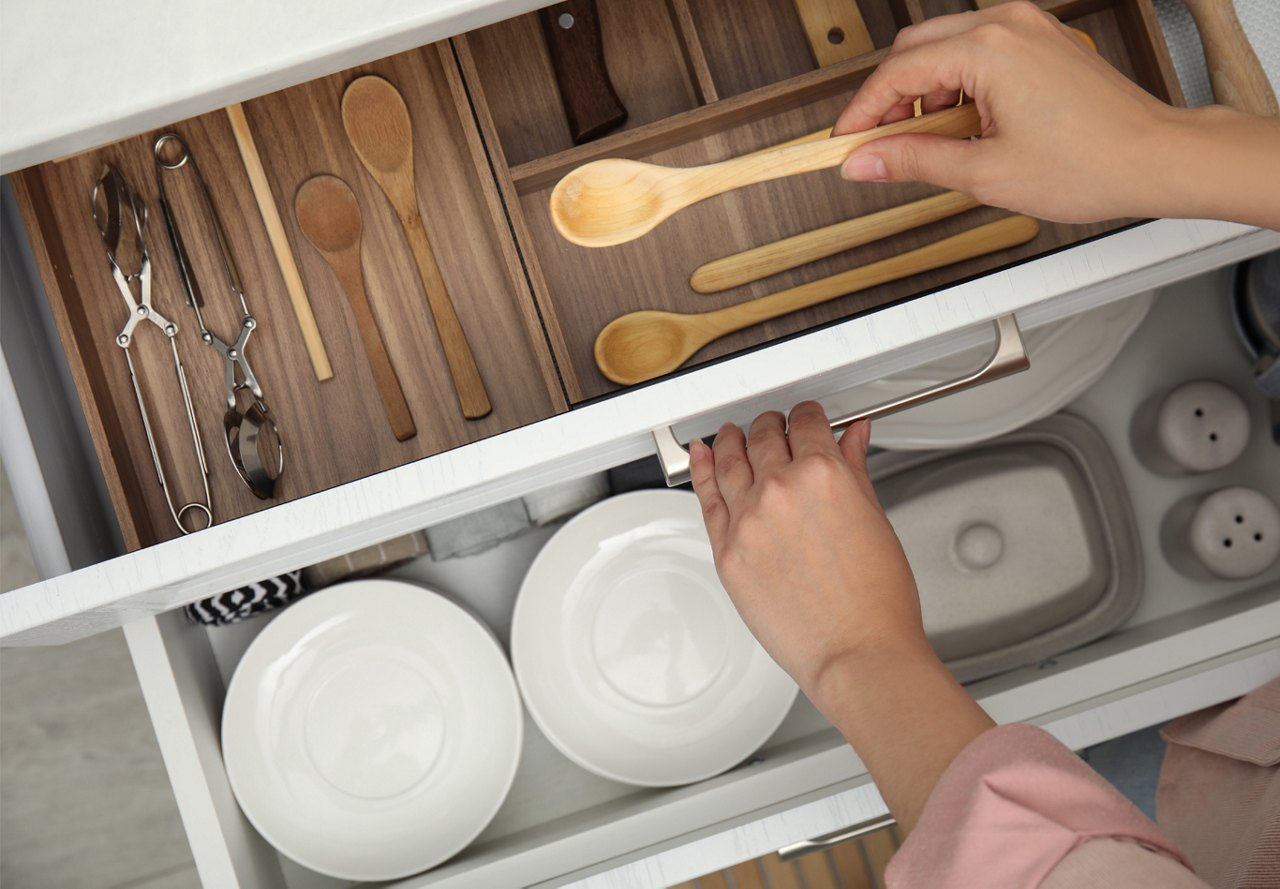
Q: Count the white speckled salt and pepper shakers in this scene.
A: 2